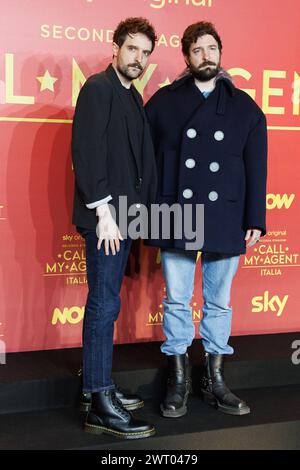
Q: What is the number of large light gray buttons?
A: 6